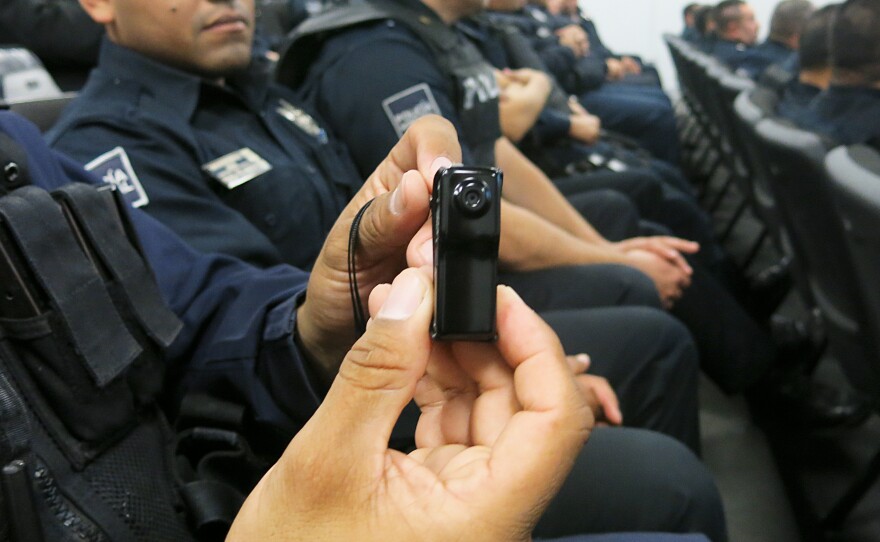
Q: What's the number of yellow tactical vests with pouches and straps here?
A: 0